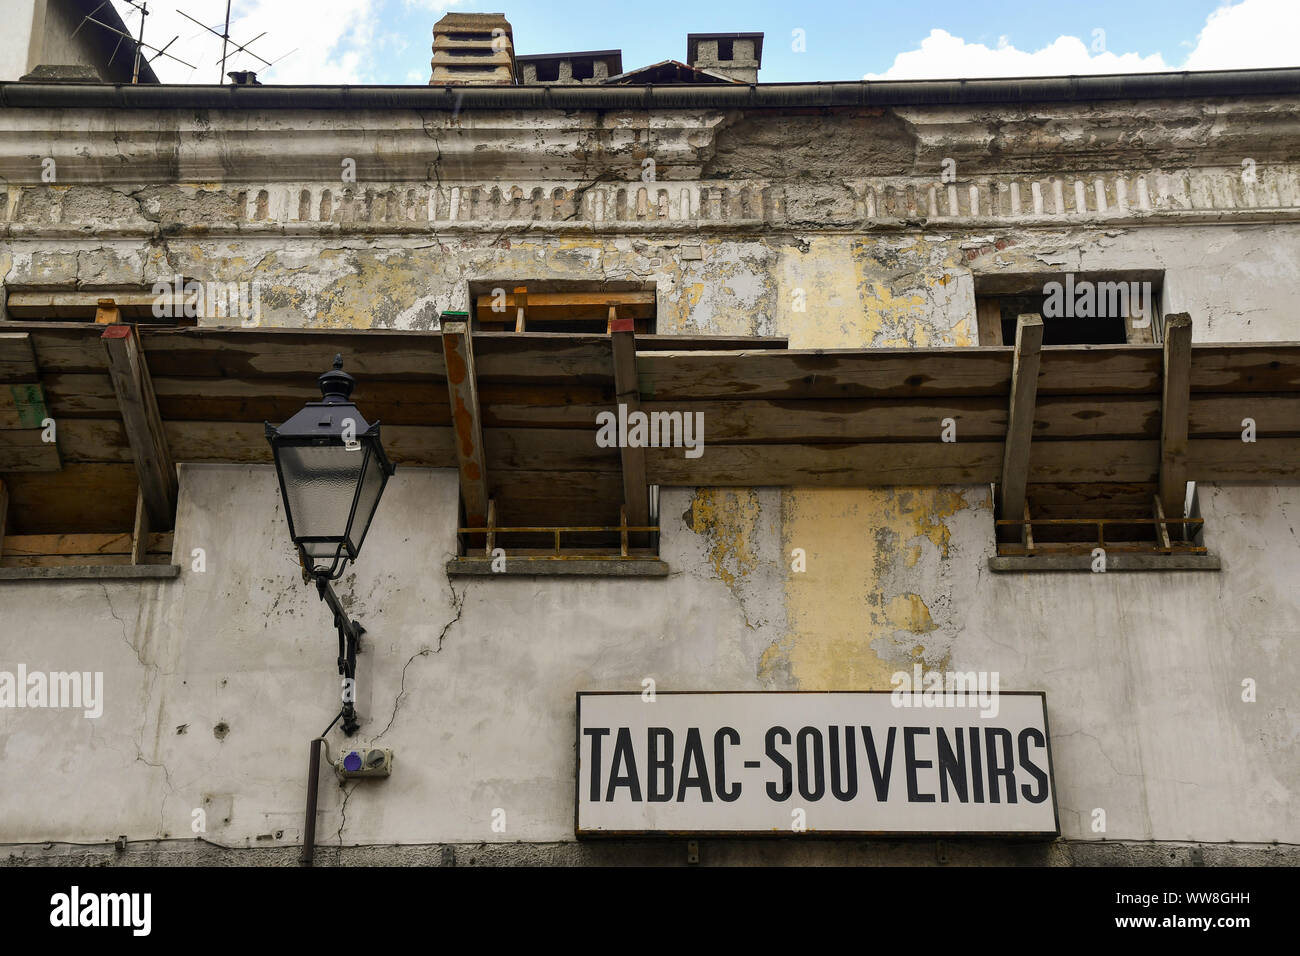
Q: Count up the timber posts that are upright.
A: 5